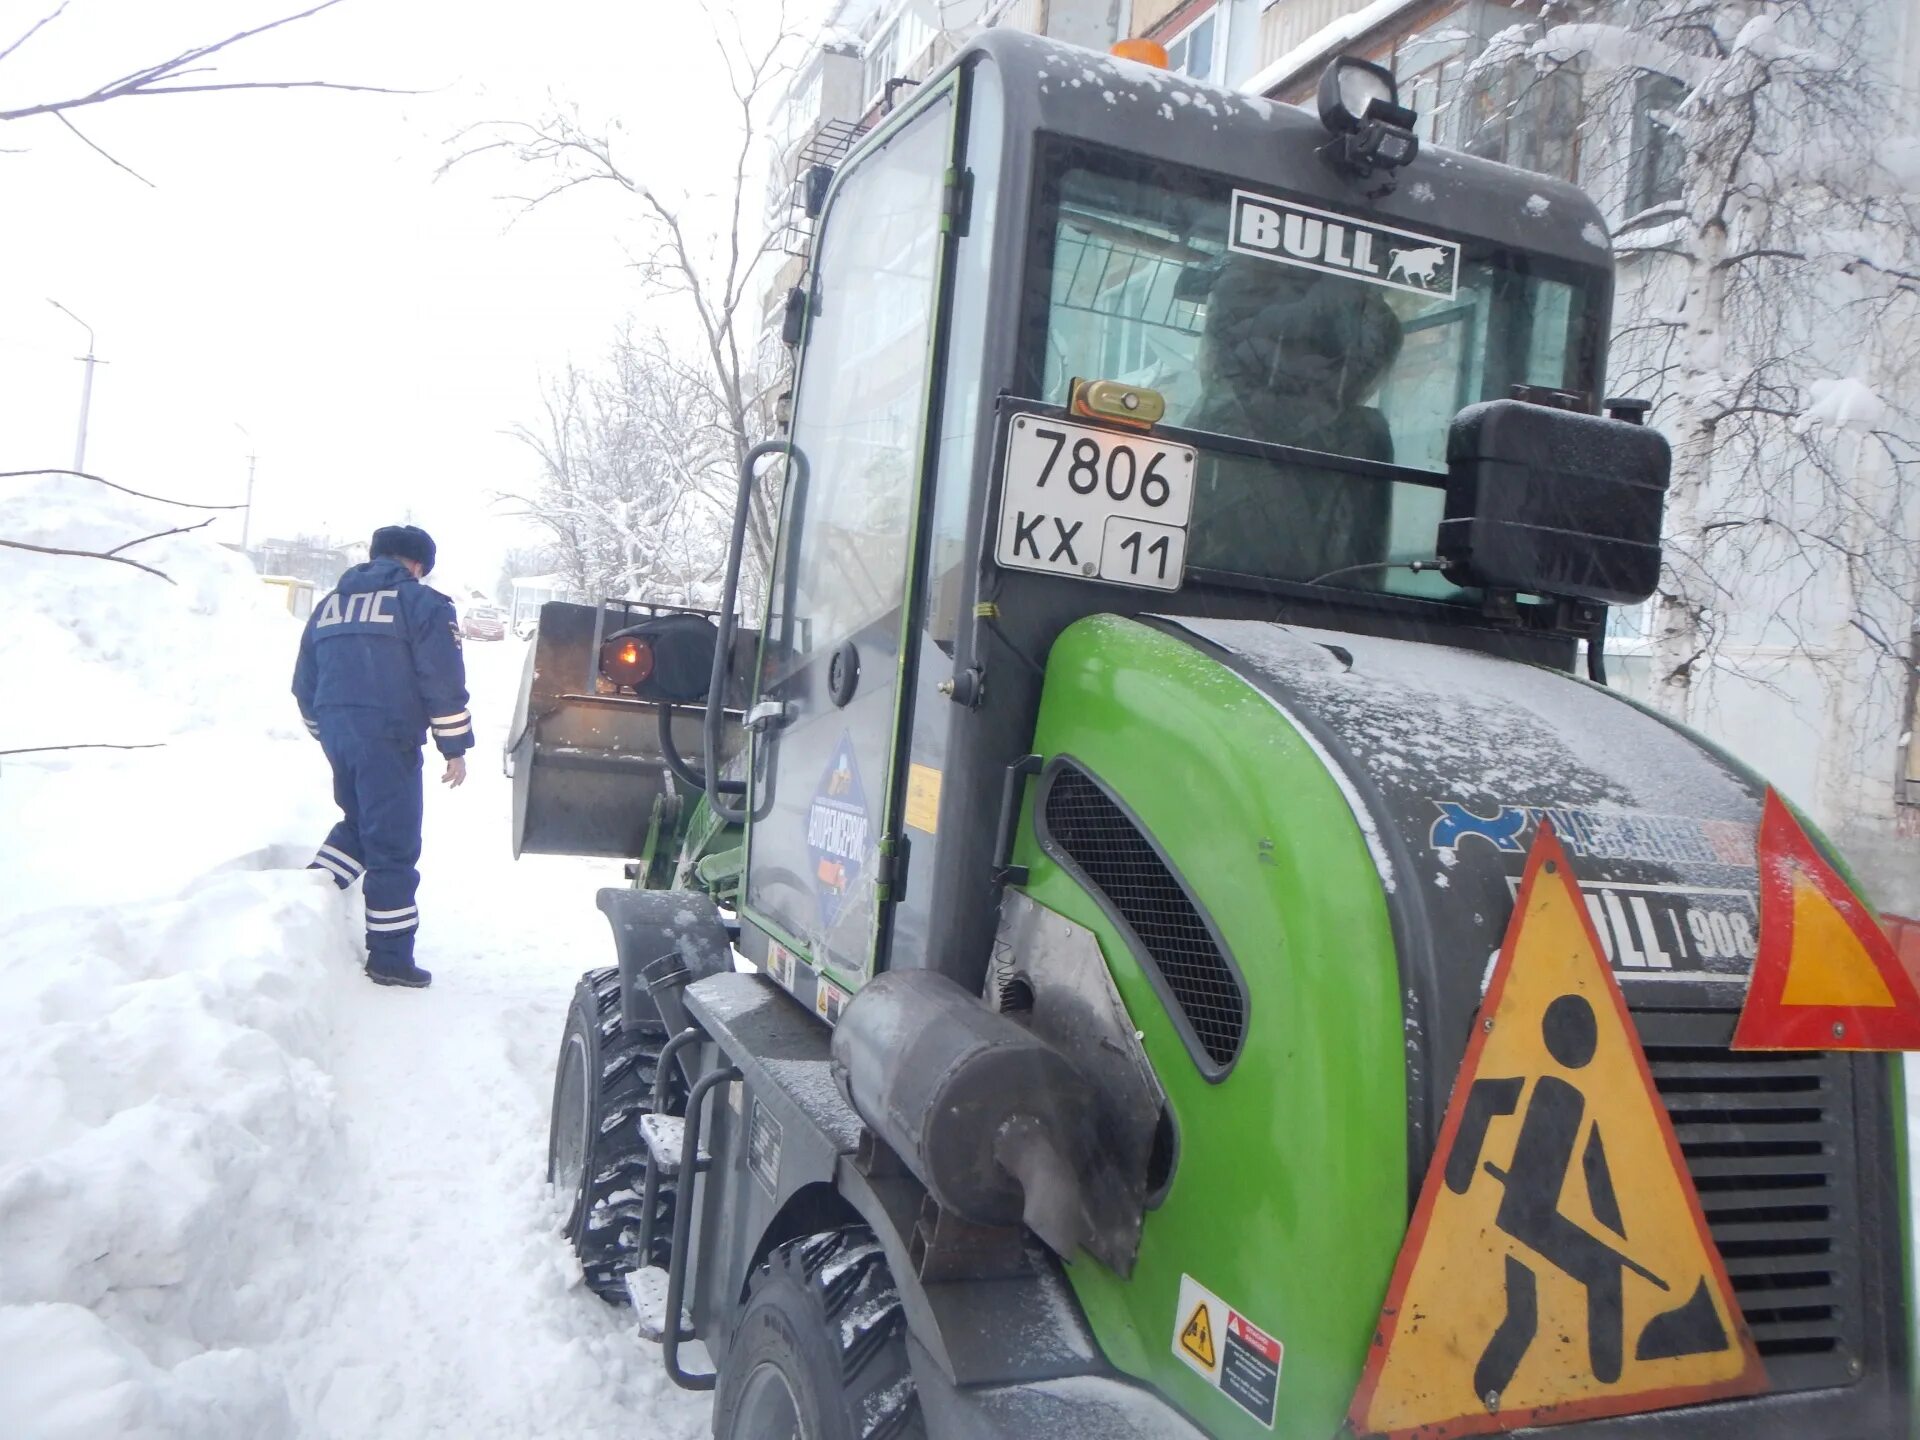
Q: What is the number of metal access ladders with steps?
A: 1